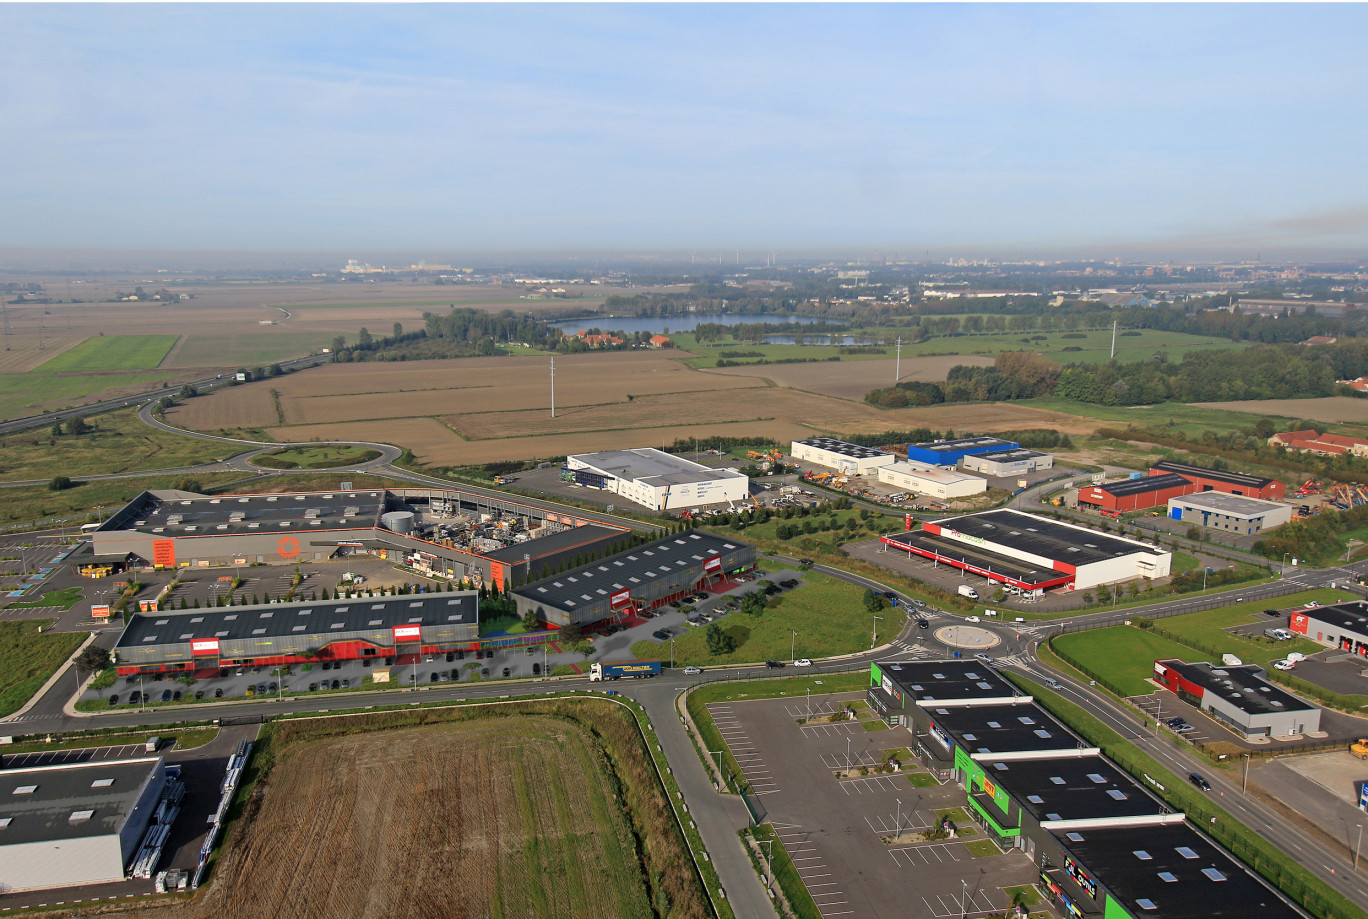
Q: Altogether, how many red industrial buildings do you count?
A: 2